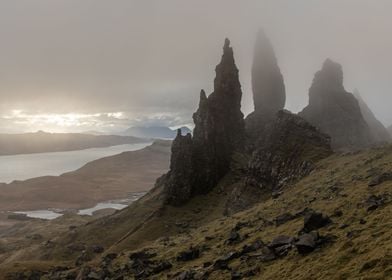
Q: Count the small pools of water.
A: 2